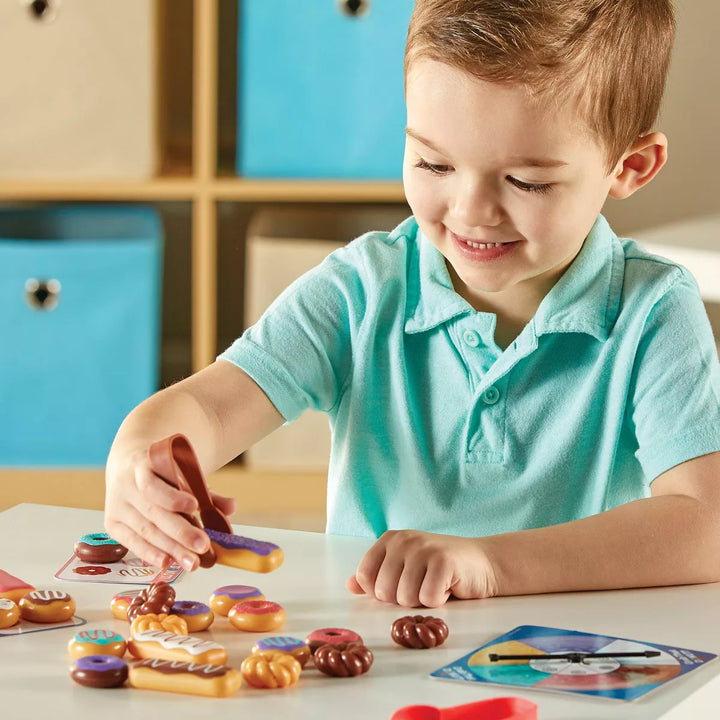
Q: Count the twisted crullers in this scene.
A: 5